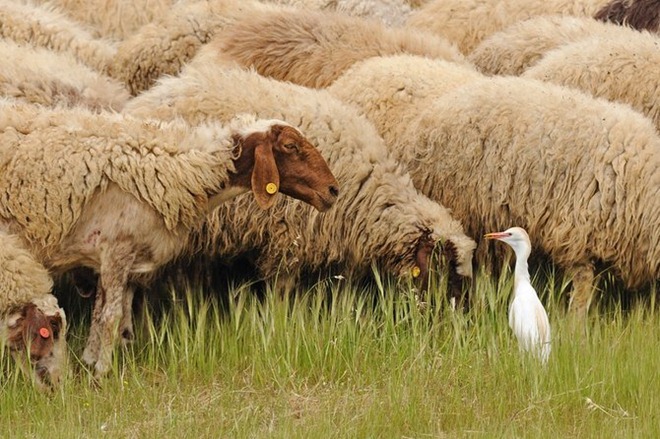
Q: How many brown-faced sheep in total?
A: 3